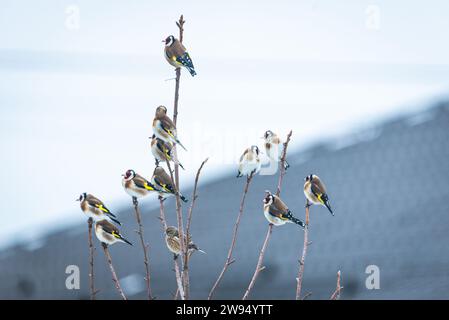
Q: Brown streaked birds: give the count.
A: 1